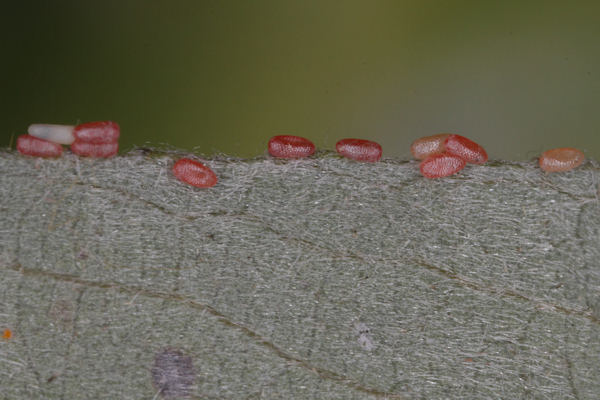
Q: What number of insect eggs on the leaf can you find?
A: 11